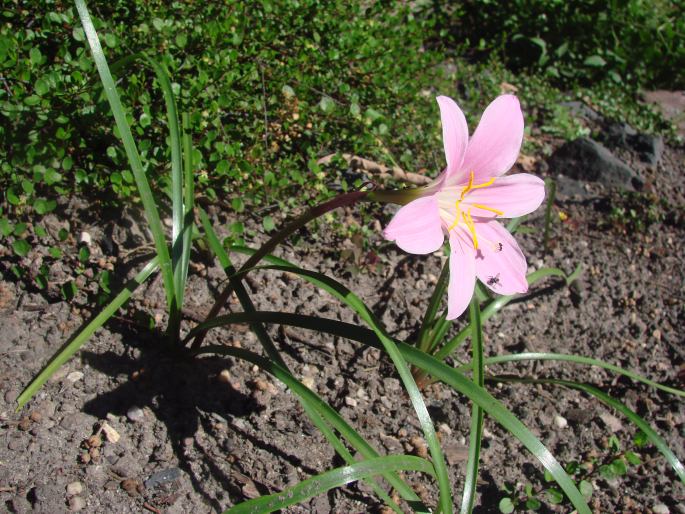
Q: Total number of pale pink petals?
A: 6